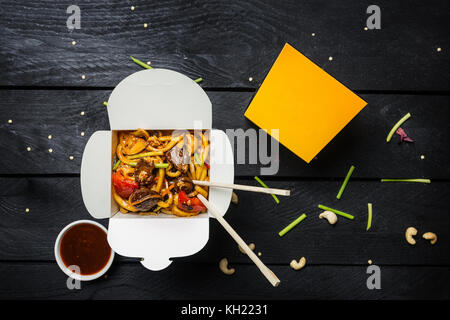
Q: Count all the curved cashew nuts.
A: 7